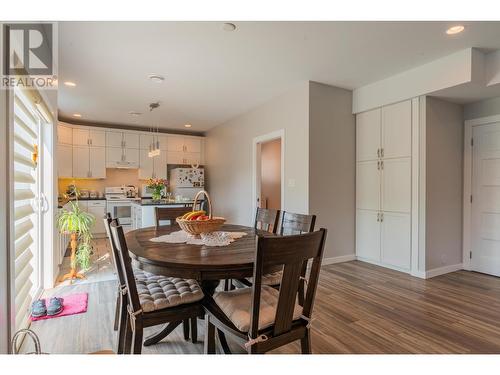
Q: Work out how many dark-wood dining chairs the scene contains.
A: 6